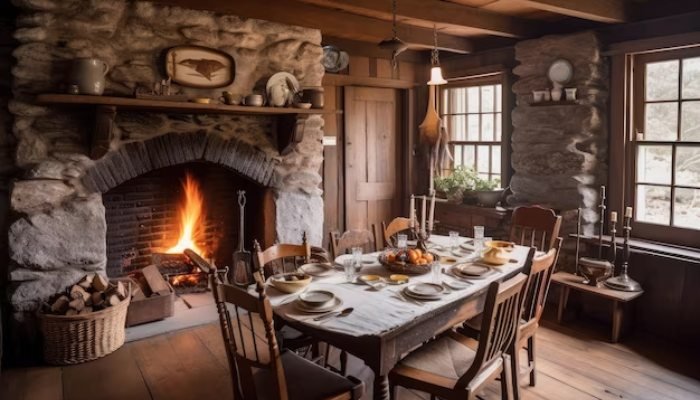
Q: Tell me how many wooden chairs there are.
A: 7